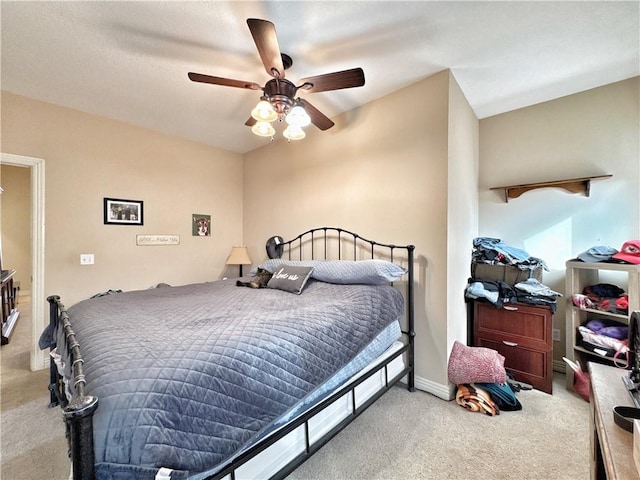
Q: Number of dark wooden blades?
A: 5